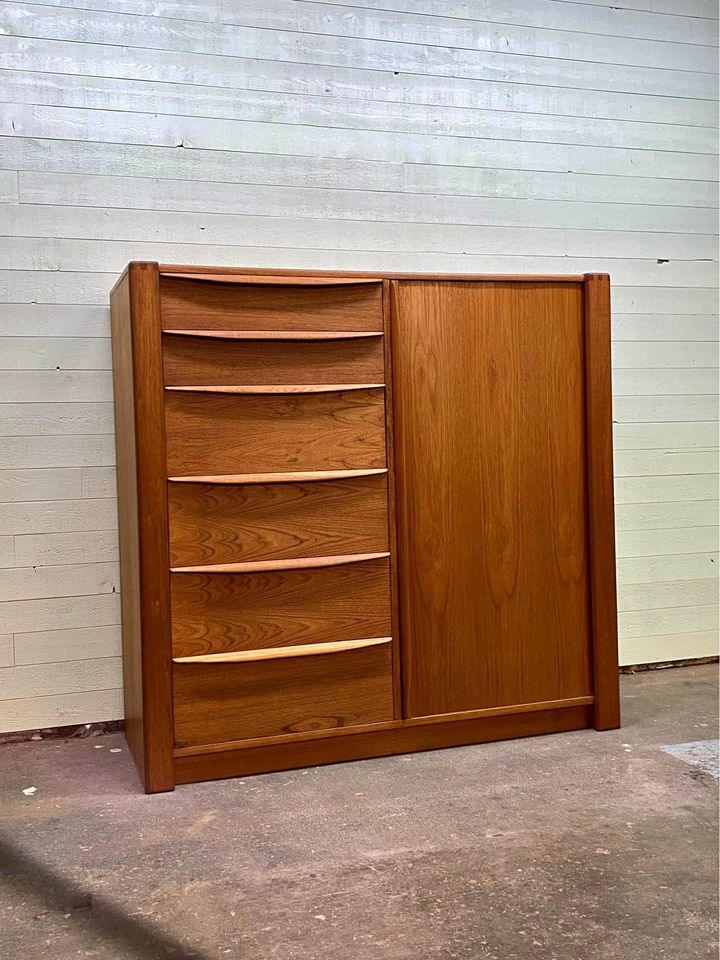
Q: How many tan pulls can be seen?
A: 6